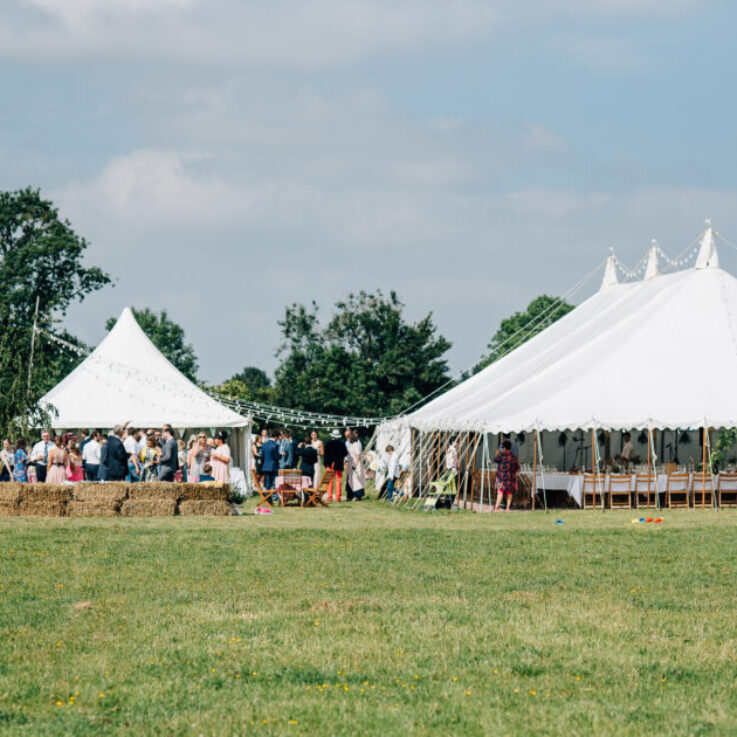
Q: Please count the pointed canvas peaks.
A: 4